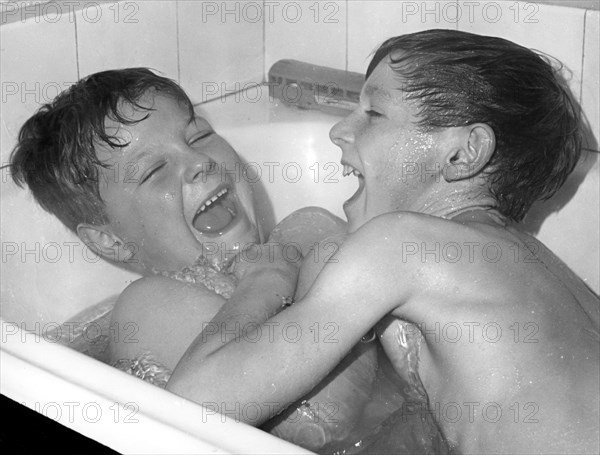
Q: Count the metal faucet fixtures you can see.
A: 0